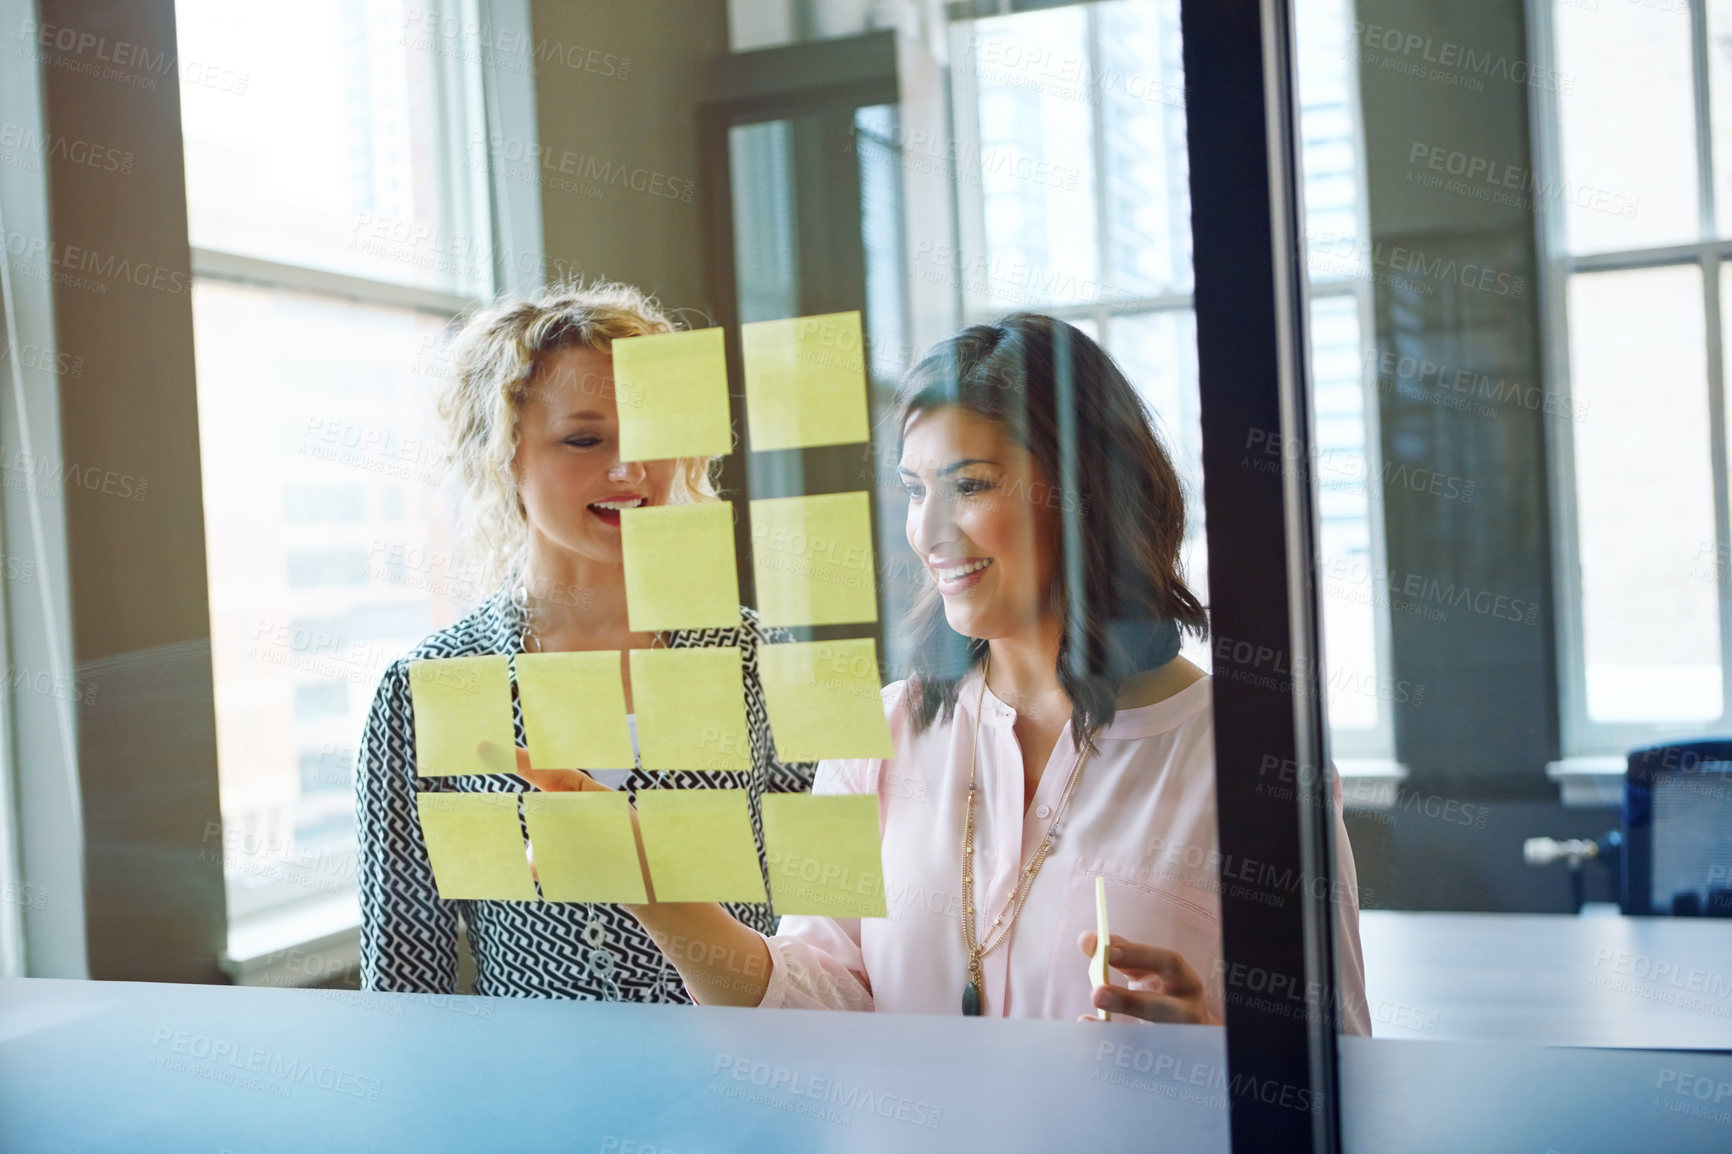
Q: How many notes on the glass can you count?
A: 12